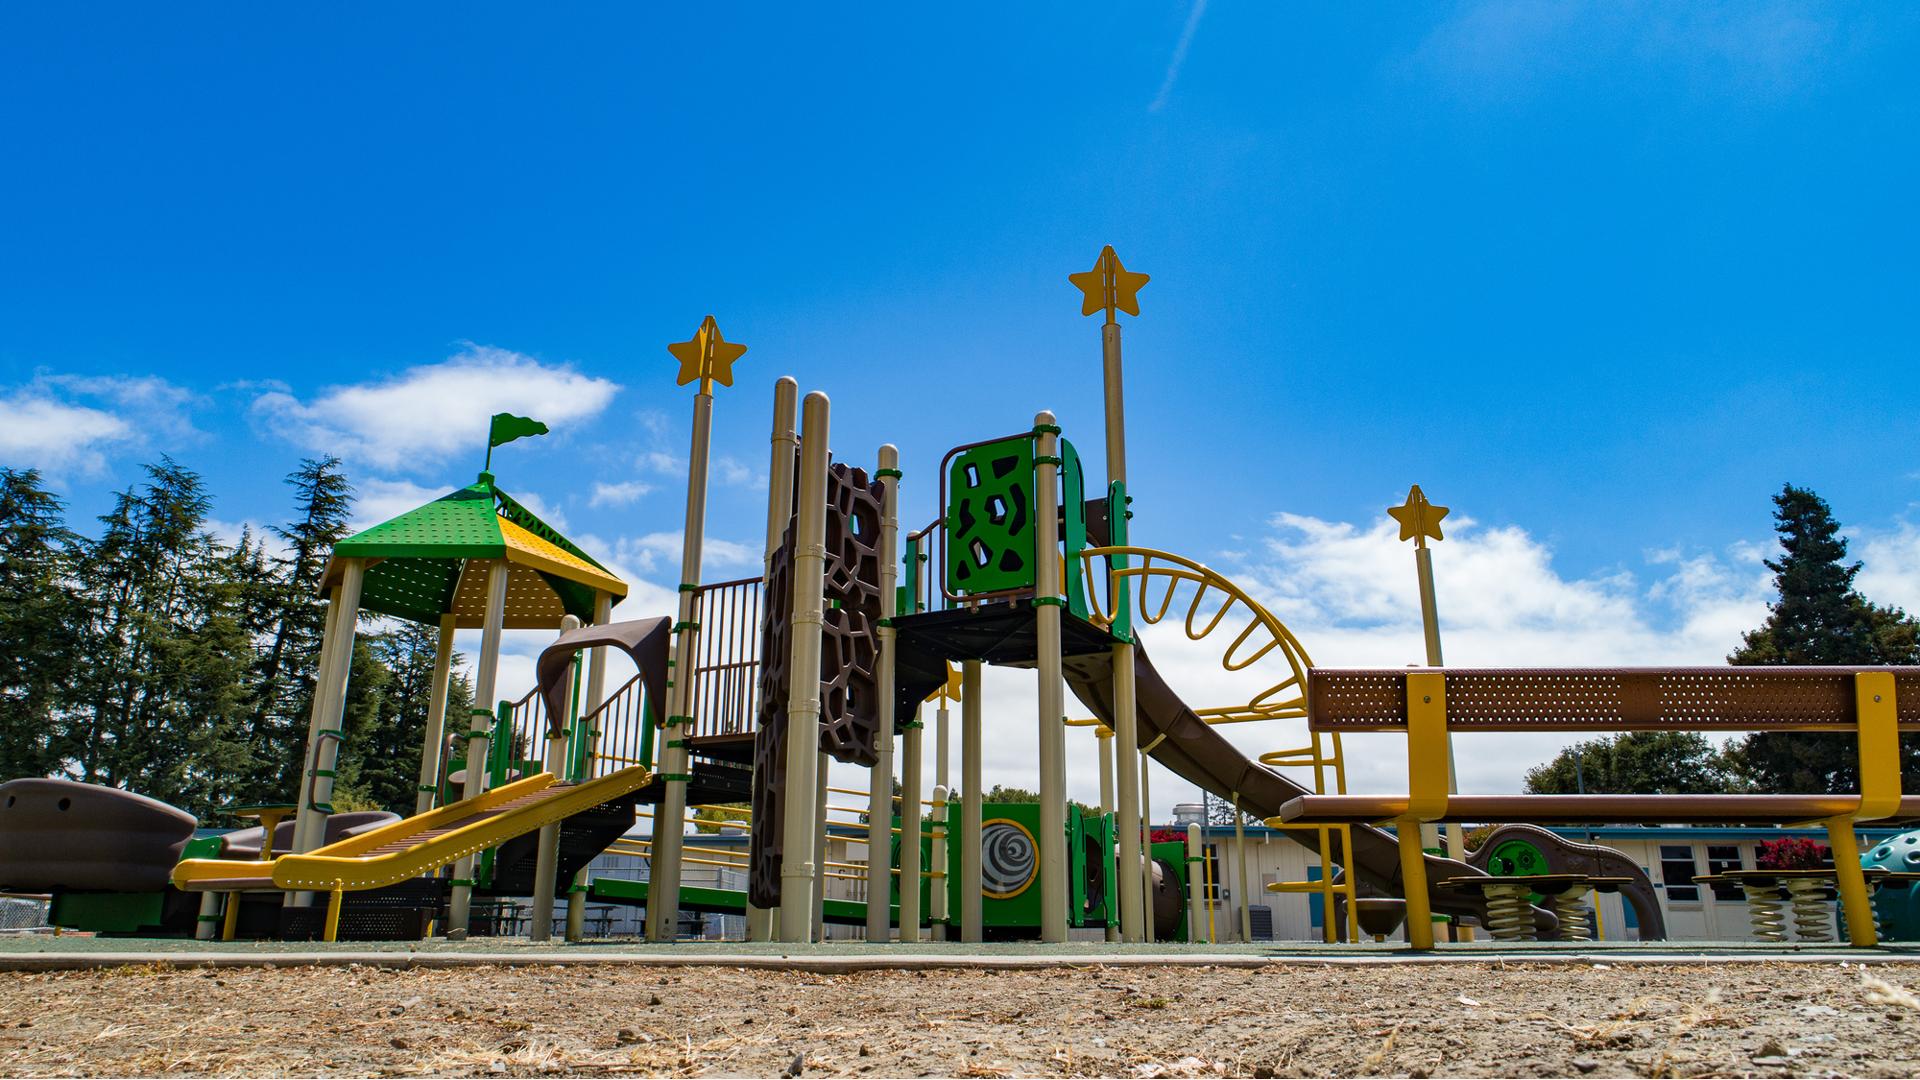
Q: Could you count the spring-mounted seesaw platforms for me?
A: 2